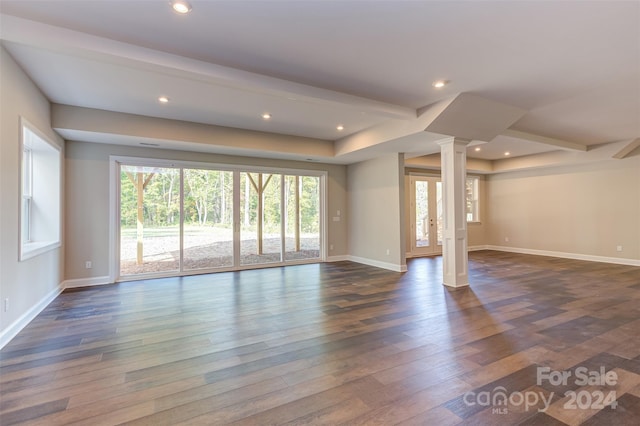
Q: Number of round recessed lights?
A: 7